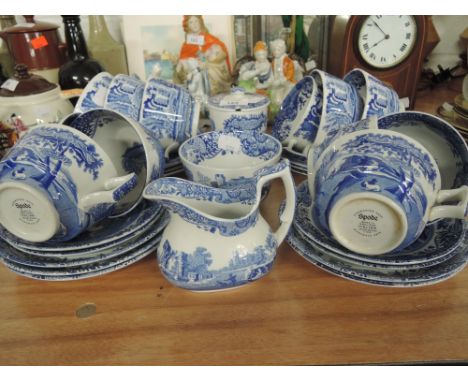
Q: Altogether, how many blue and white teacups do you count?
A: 10